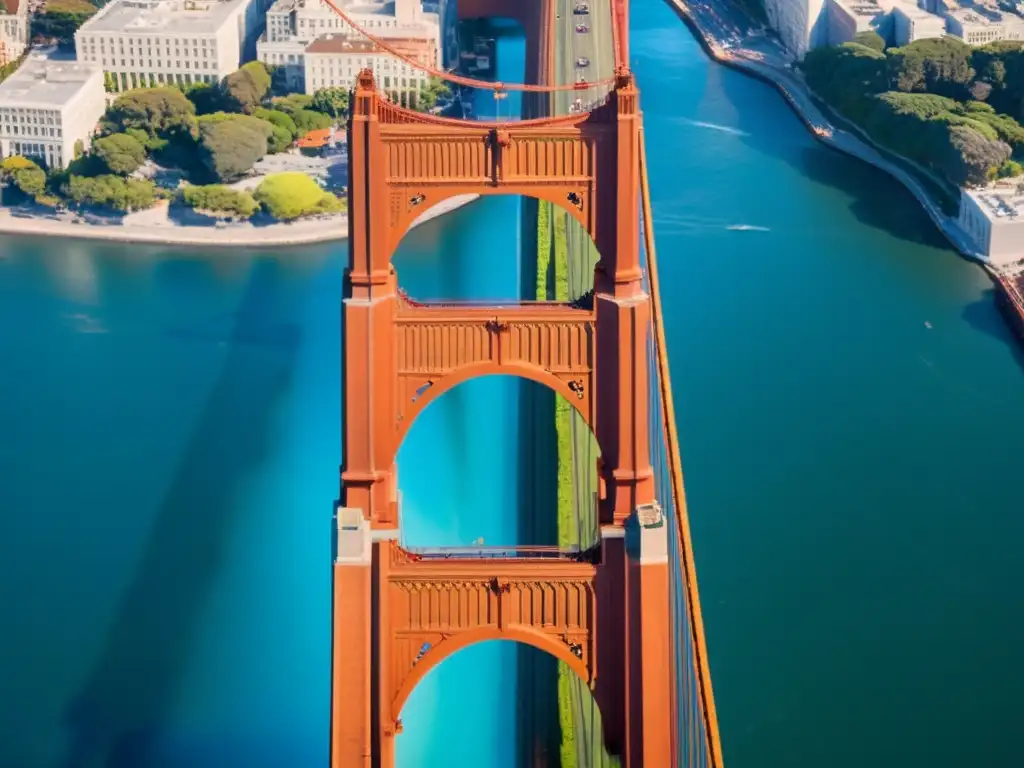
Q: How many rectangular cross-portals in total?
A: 3